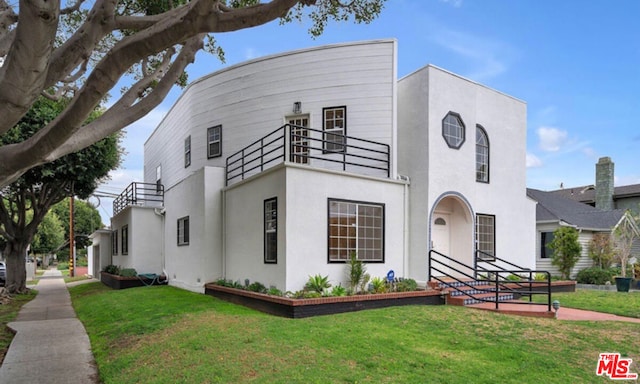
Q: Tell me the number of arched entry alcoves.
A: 1